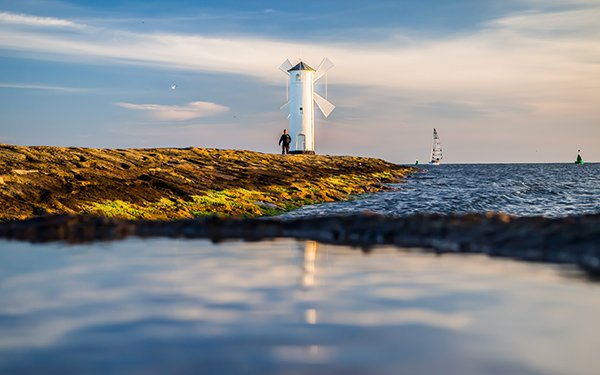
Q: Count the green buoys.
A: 2